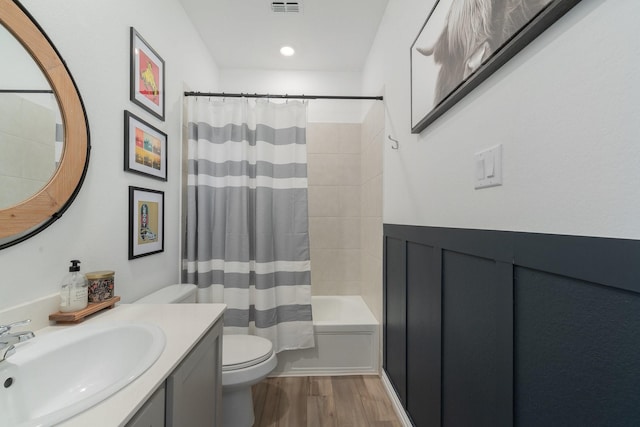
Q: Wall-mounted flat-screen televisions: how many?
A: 0